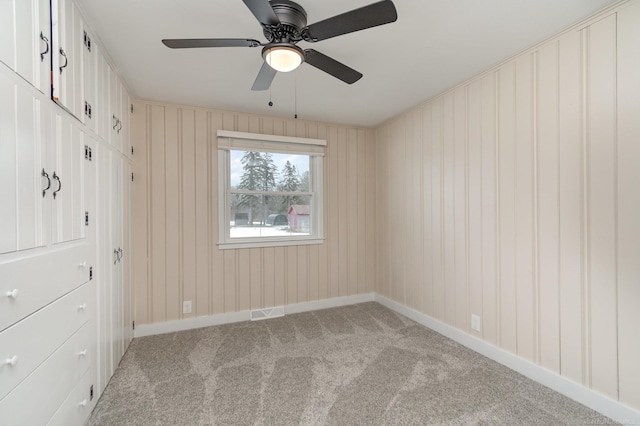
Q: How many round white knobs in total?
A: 6